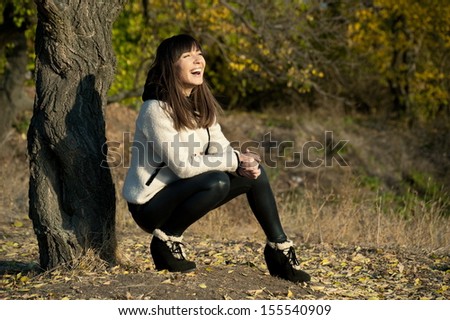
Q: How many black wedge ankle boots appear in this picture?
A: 2